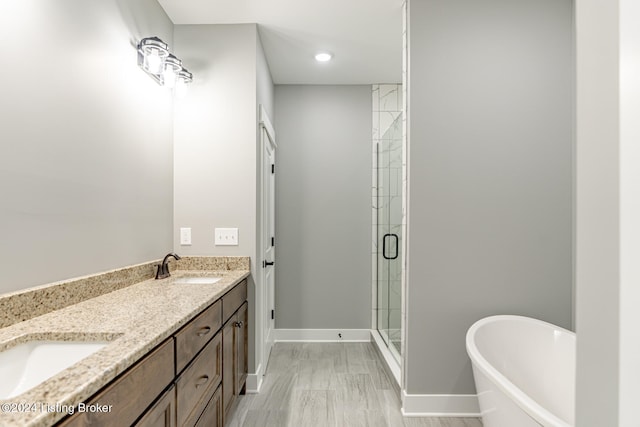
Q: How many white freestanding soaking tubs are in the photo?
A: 1